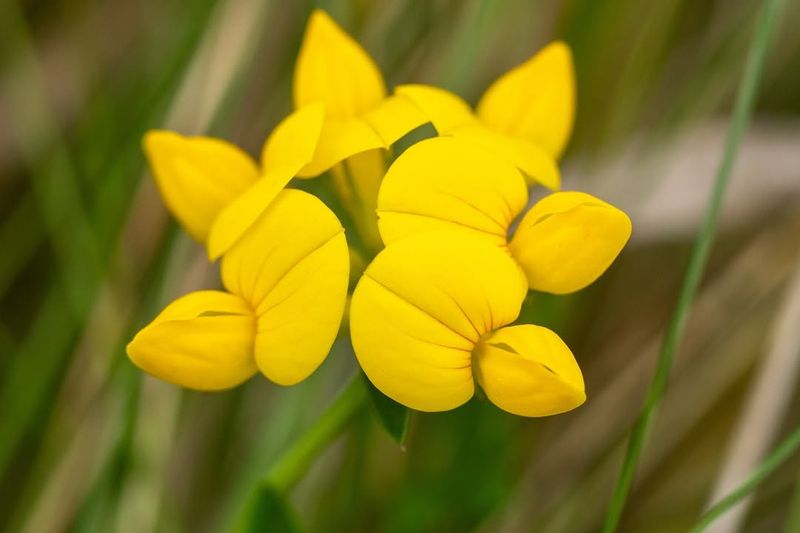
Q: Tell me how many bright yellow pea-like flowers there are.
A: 6